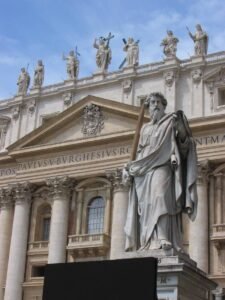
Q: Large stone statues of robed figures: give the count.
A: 8